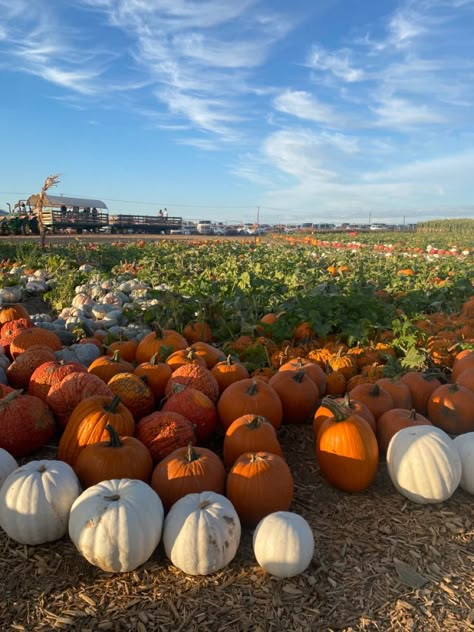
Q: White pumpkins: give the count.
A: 7